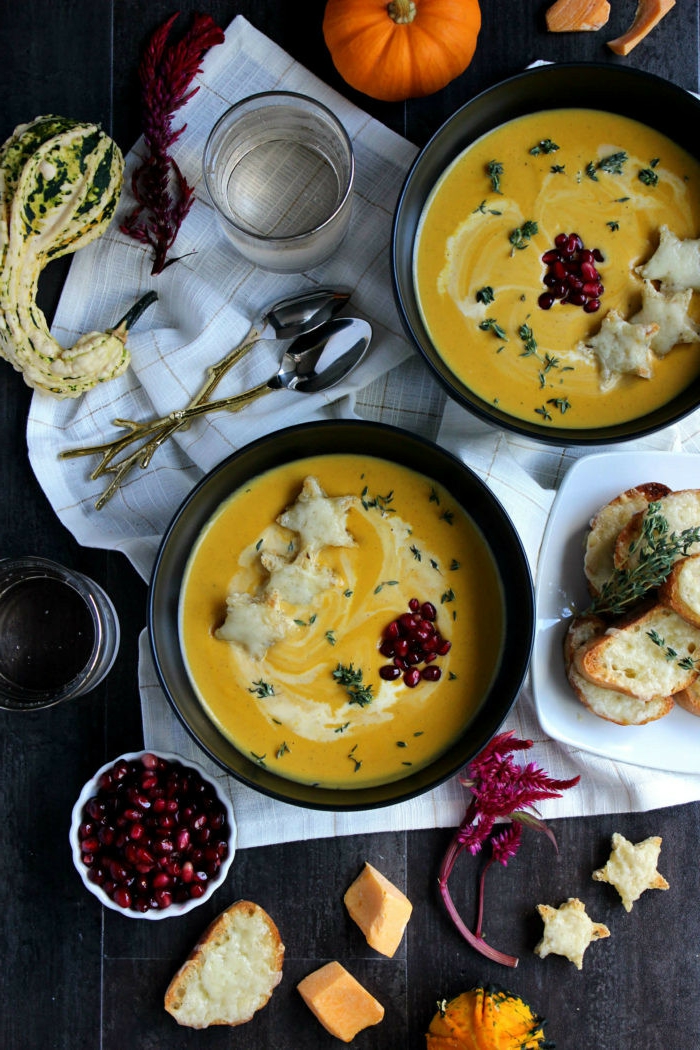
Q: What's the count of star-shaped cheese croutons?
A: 8